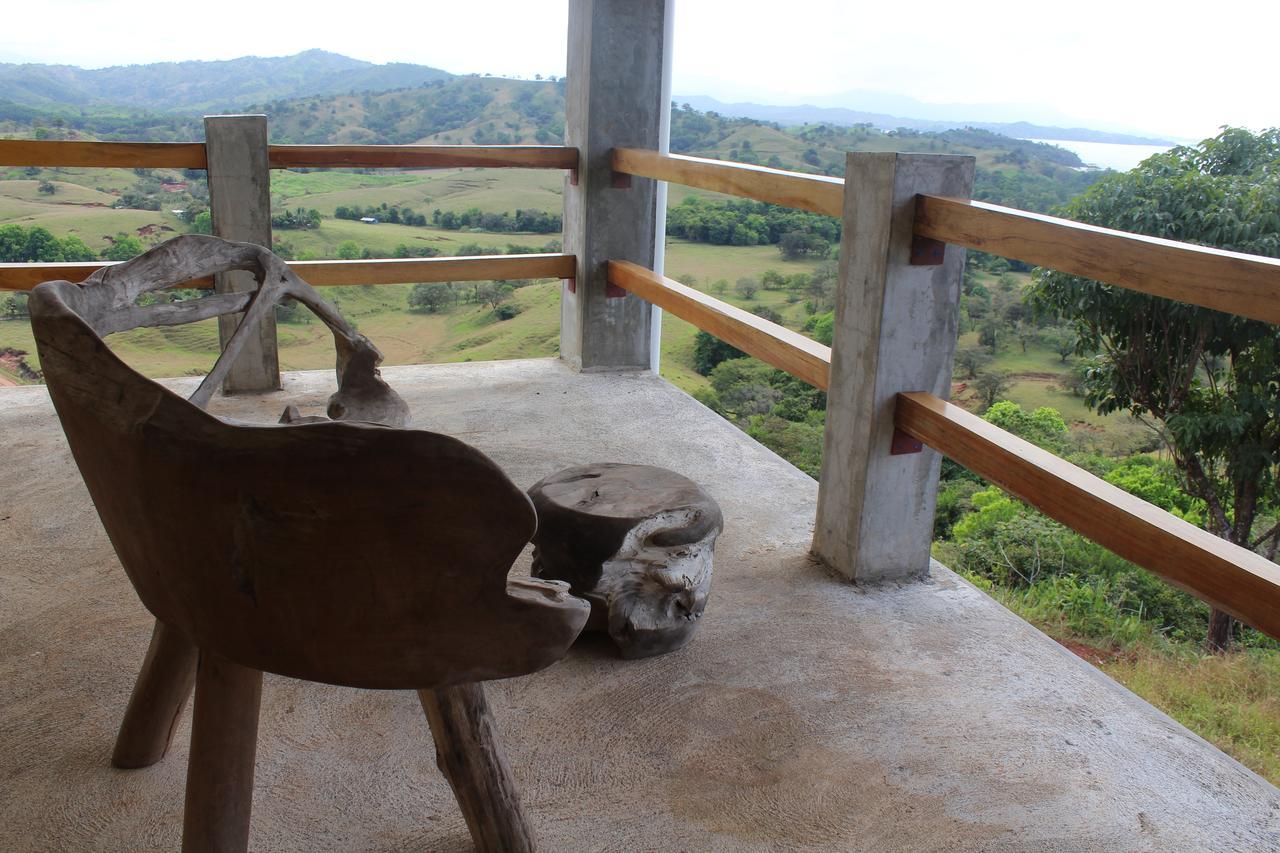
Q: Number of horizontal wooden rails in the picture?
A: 8